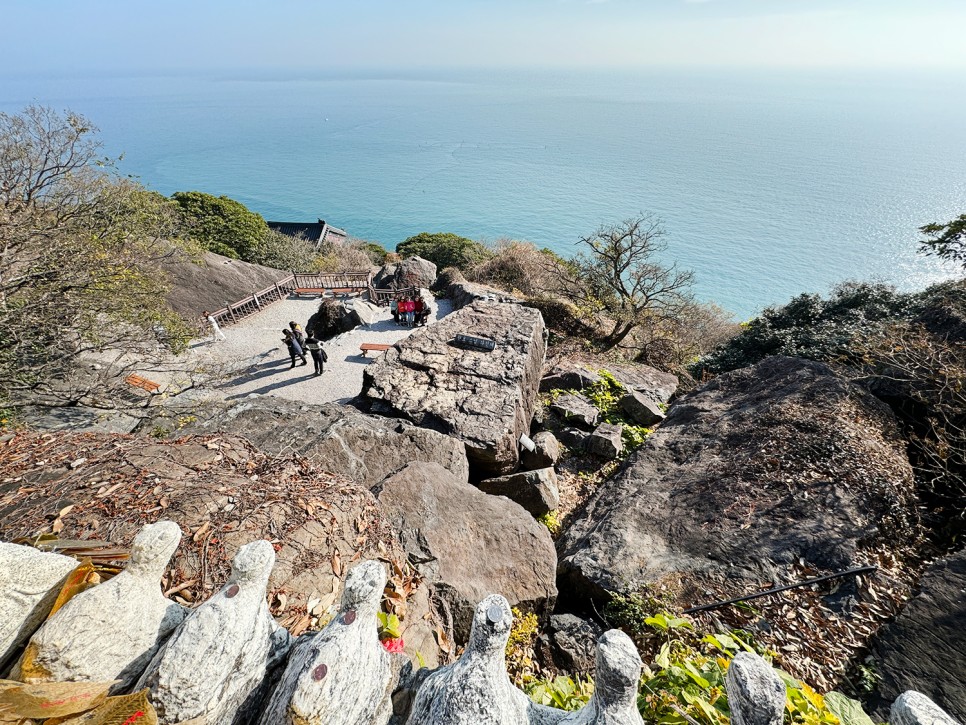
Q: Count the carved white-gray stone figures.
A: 8